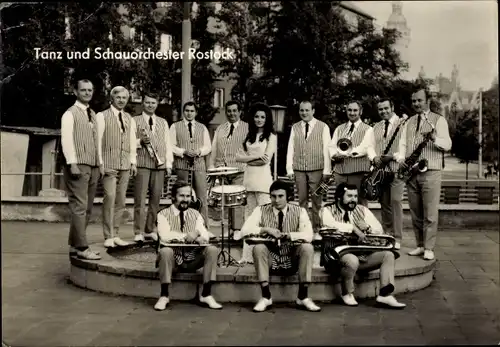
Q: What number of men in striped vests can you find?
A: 12